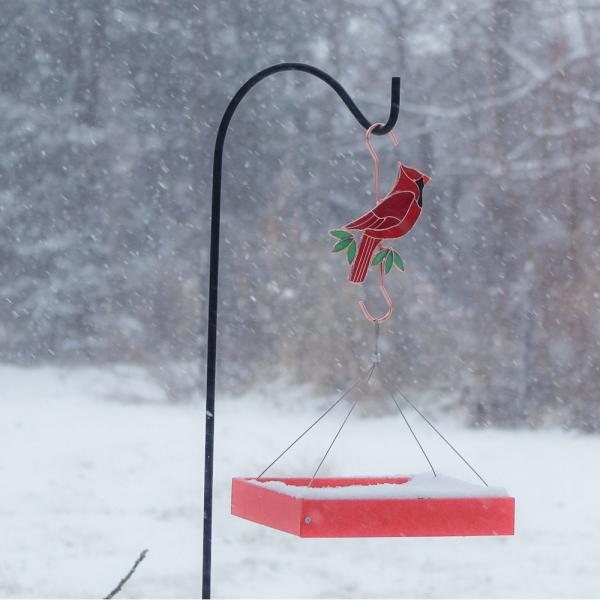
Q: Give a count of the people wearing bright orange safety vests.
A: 0